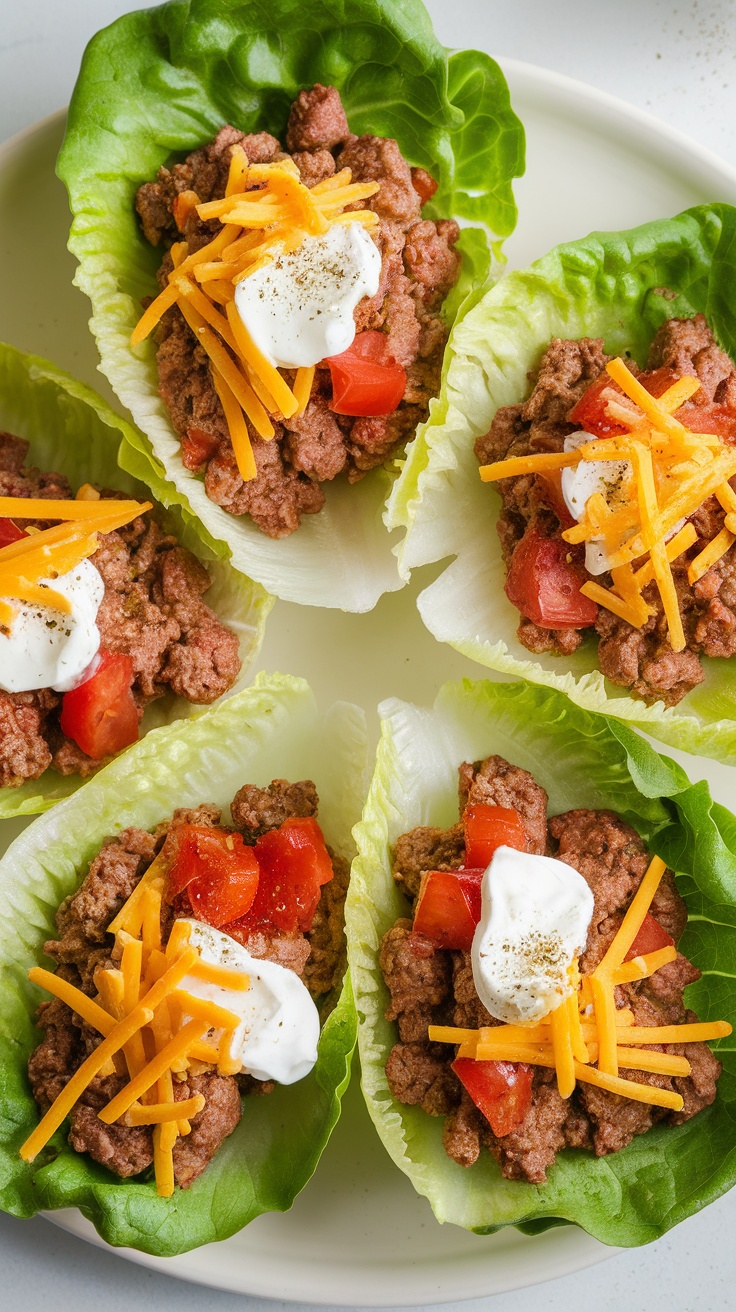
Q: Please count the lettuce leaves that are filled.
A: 5